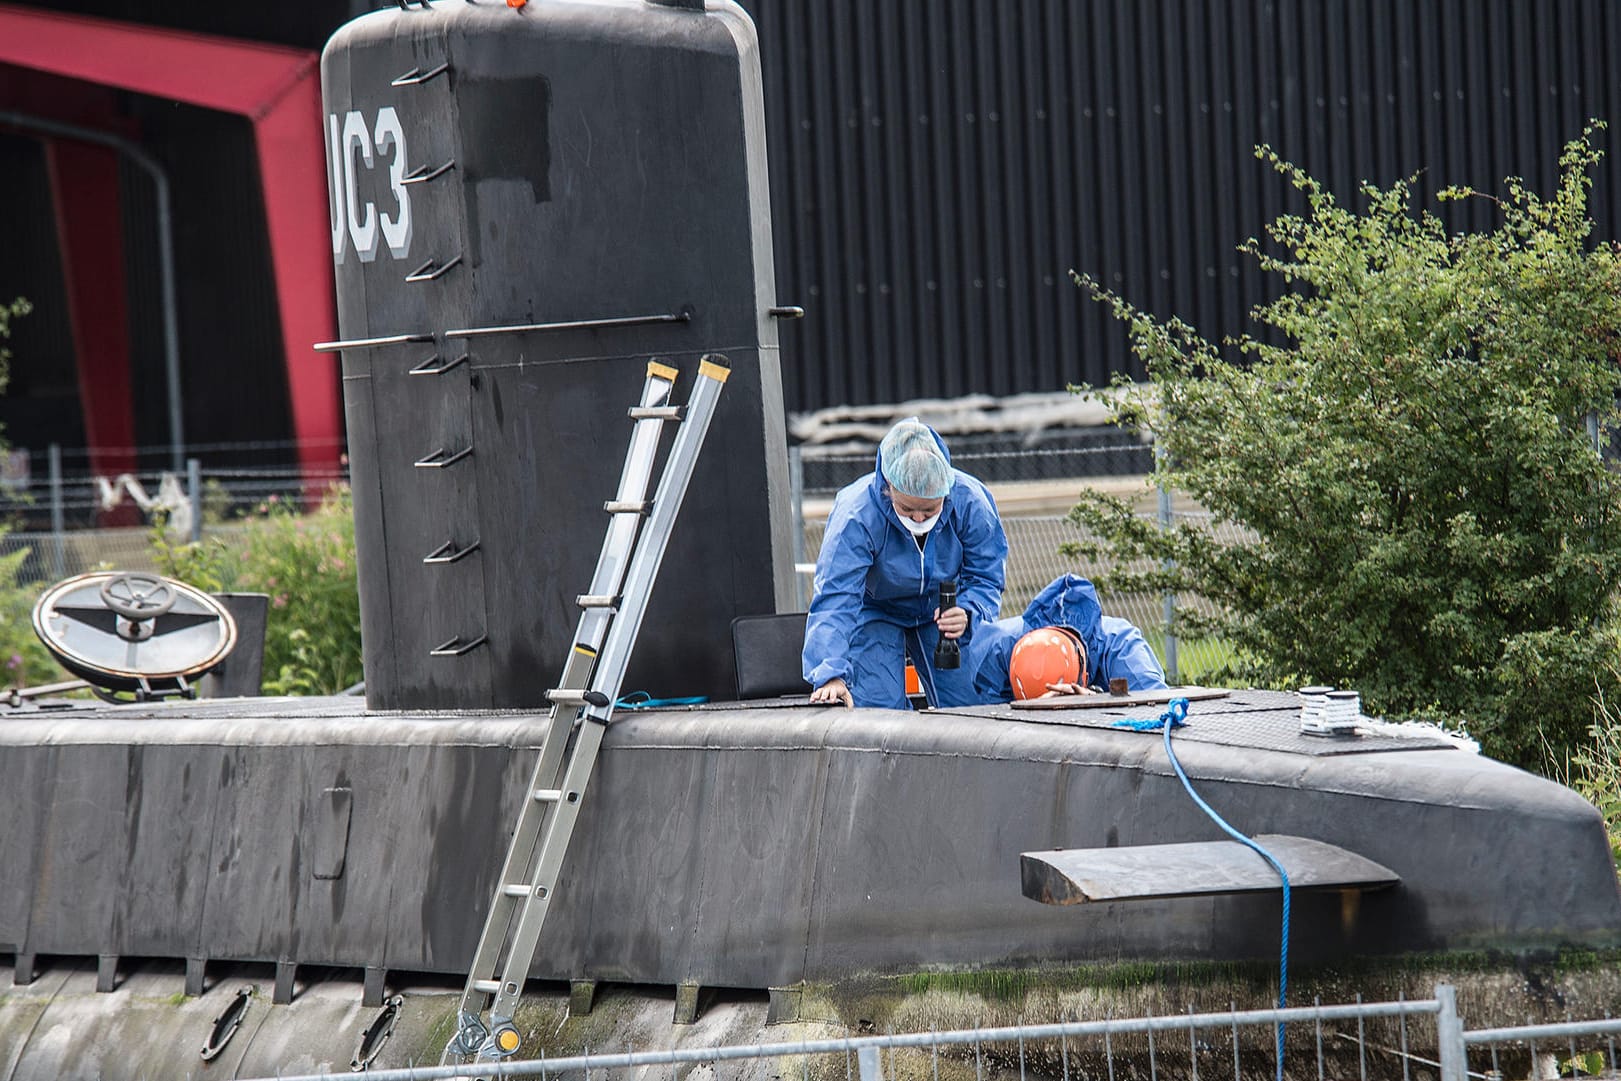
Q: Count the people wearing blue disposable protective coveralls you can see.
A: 2